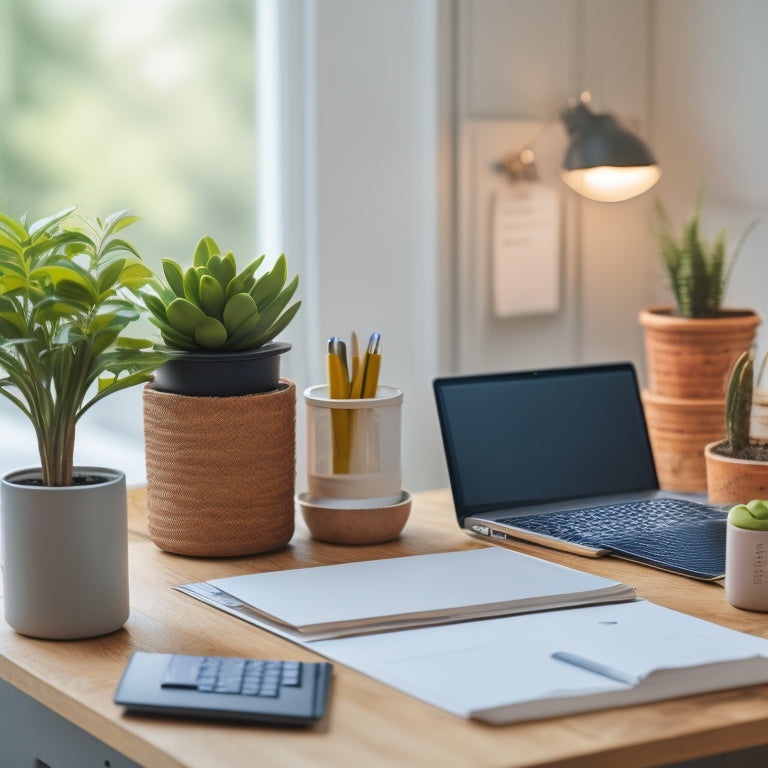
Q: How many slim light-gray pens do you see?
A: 1